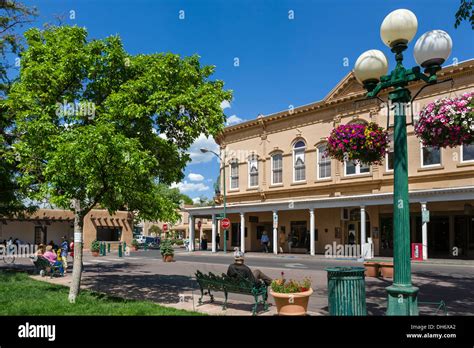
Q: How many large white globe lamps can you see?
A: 3